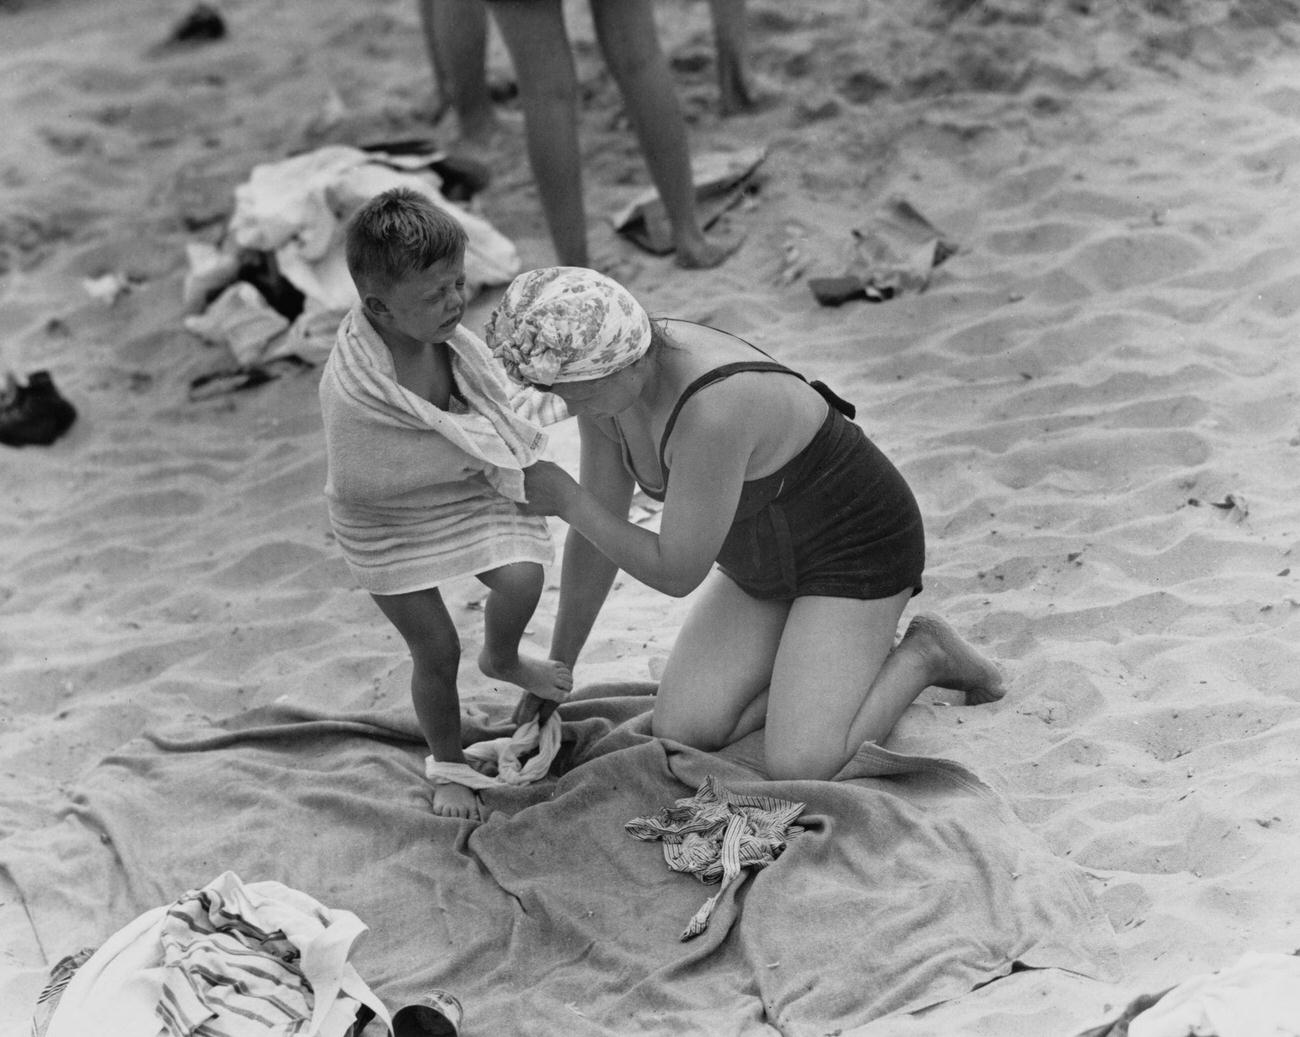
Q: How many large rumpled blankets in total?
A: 1